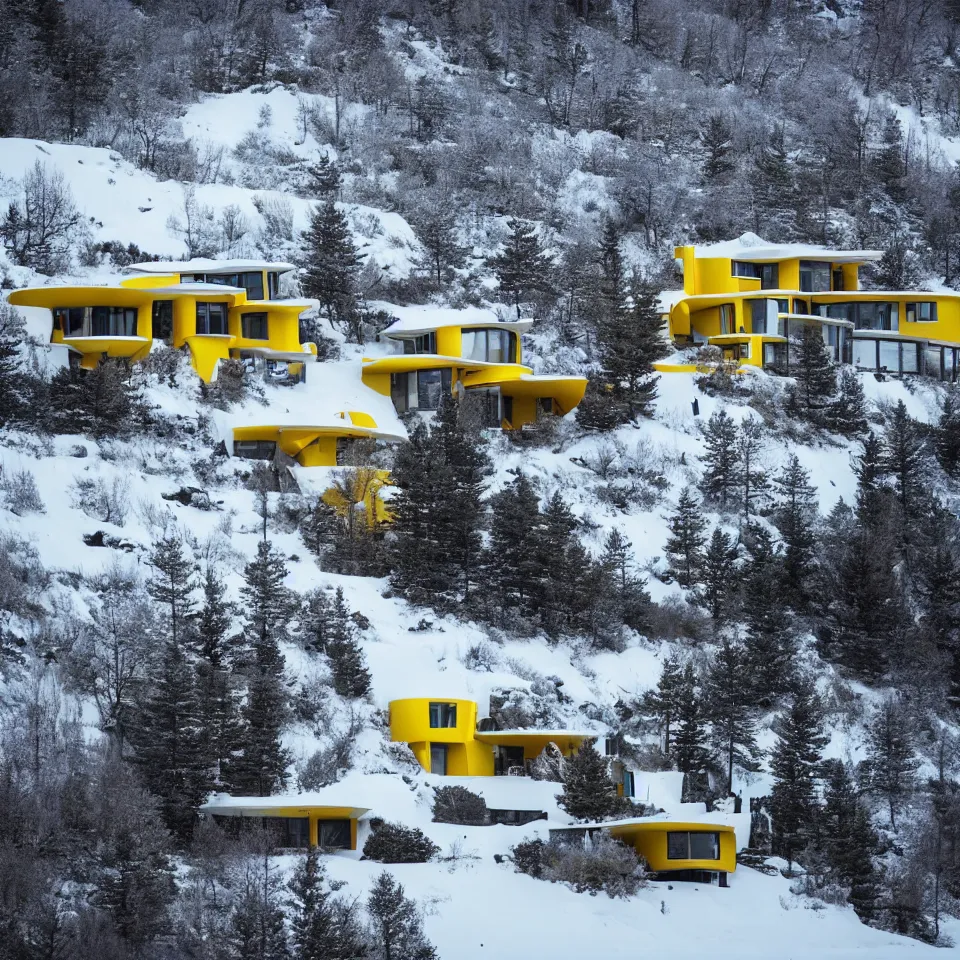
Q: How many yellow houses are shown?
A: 7